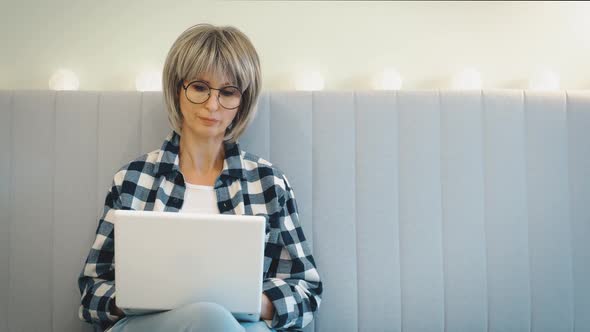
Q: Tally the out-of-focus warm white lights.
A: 6